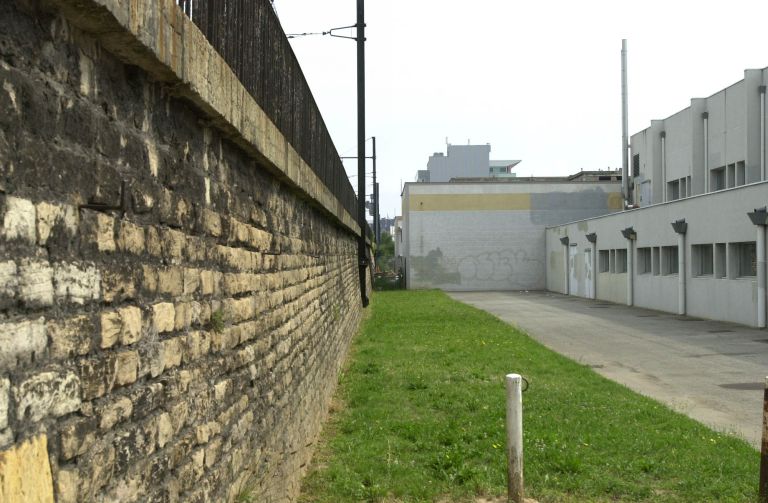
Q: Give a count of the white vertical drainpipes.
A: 8